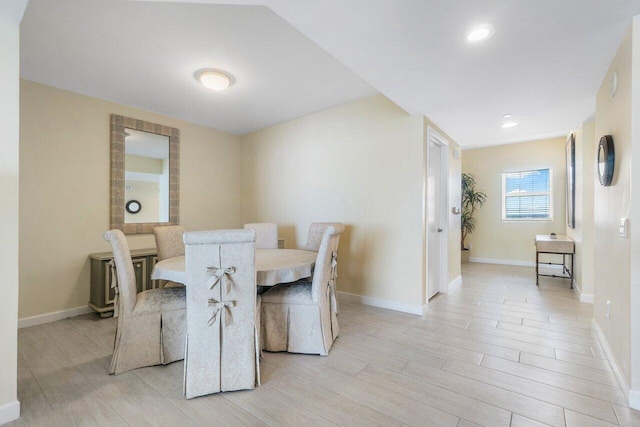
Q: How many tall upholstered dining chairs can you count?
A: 6